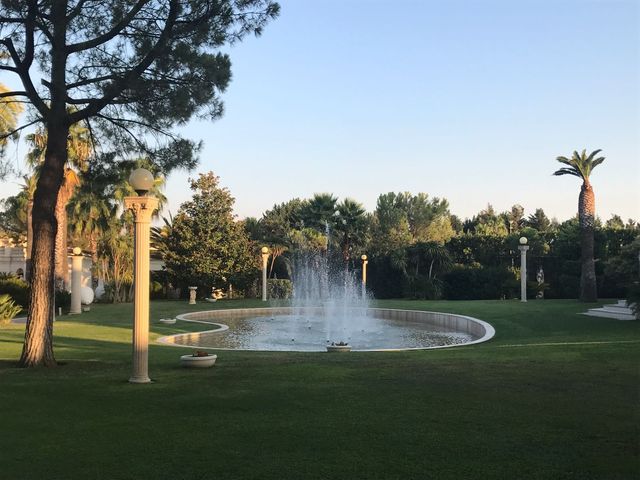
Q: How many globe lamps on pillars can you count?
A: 5